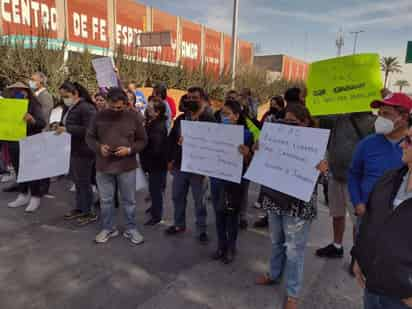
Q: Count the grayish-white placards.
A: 4